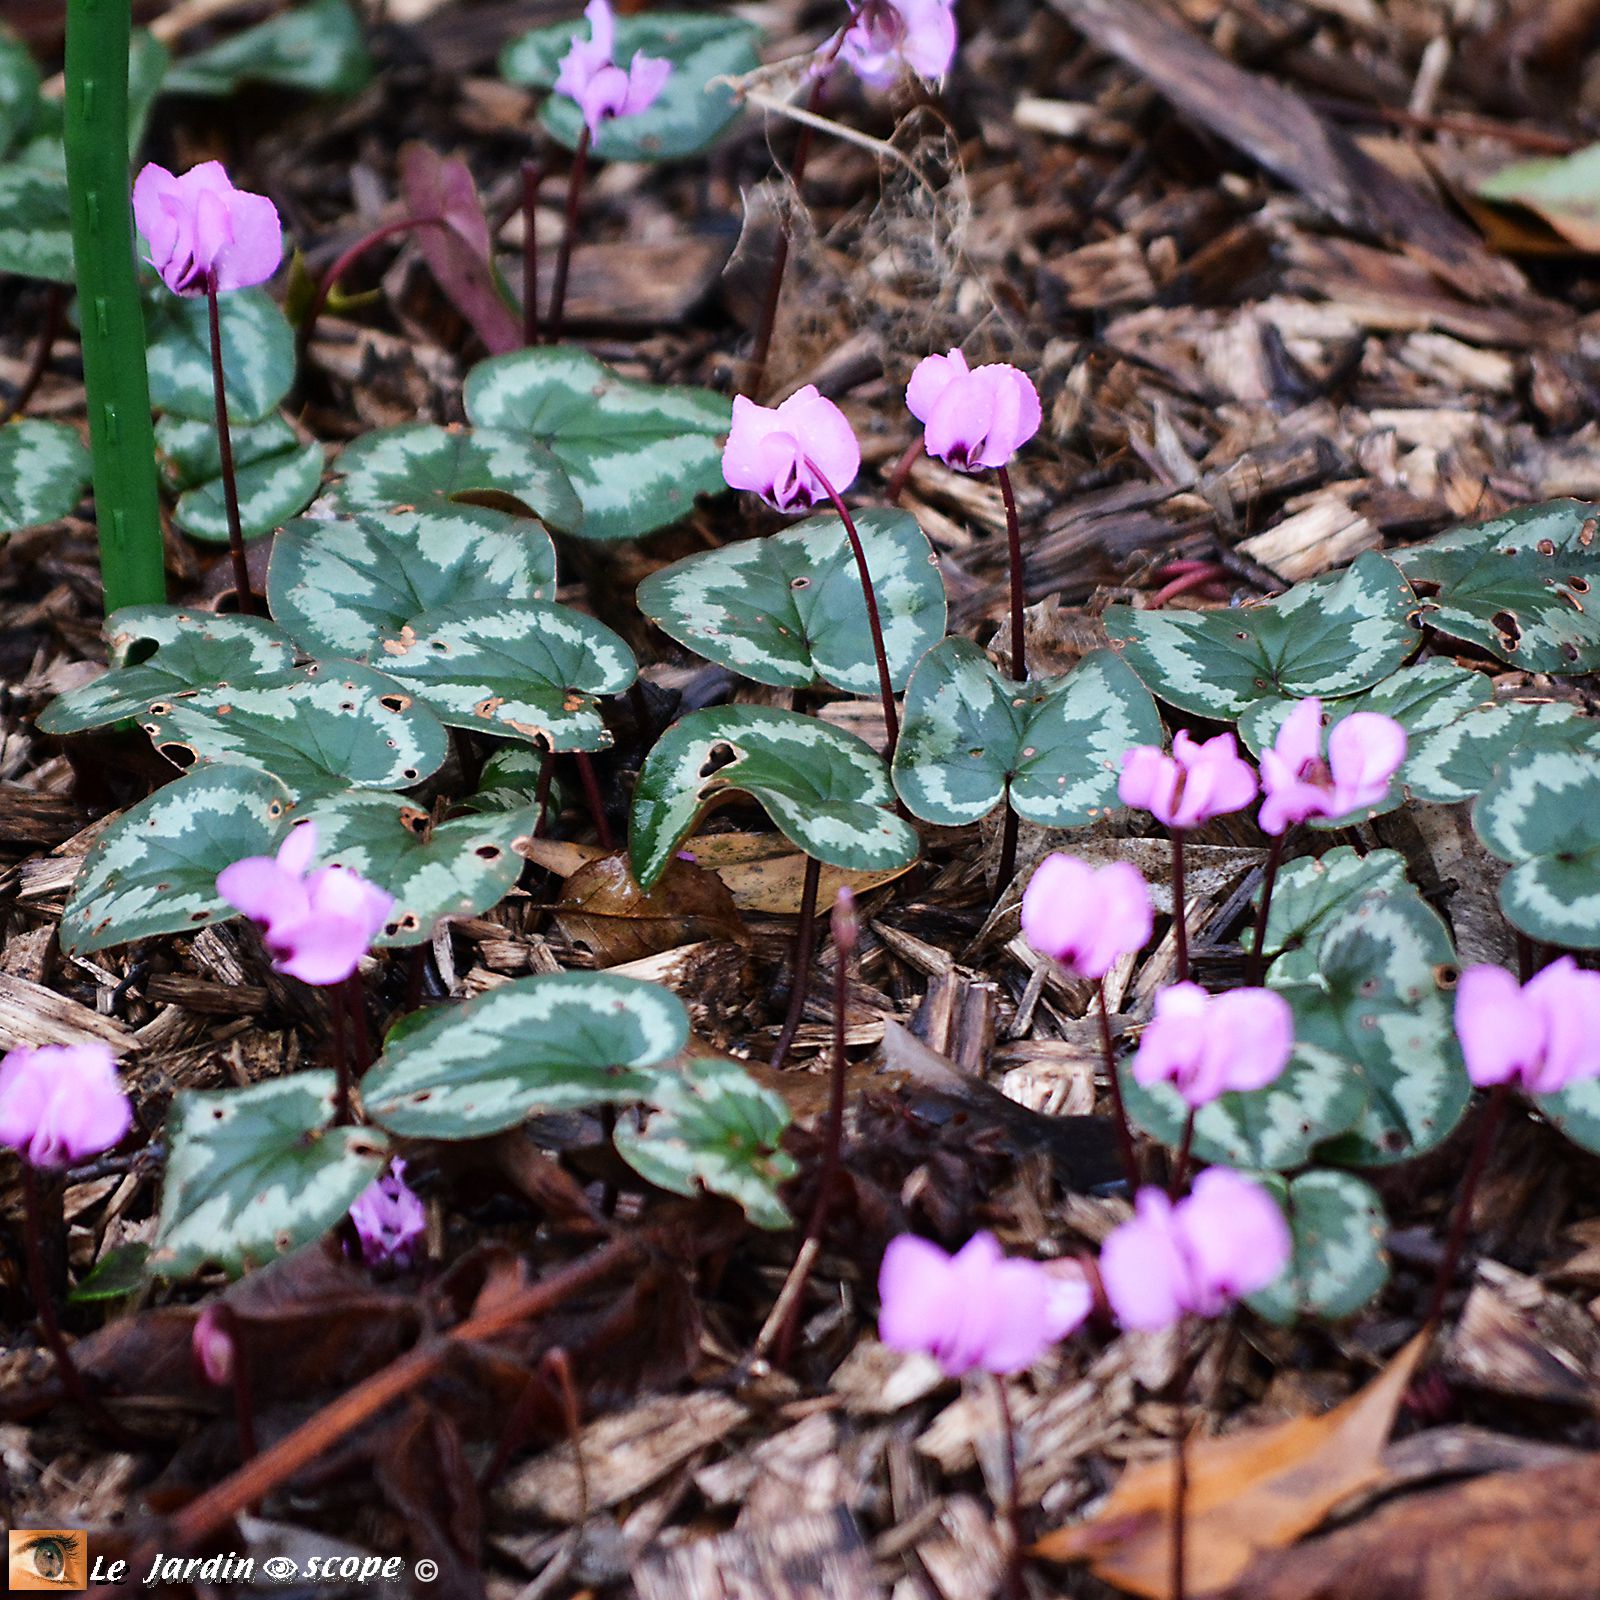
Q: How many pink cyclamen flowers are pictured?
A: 15